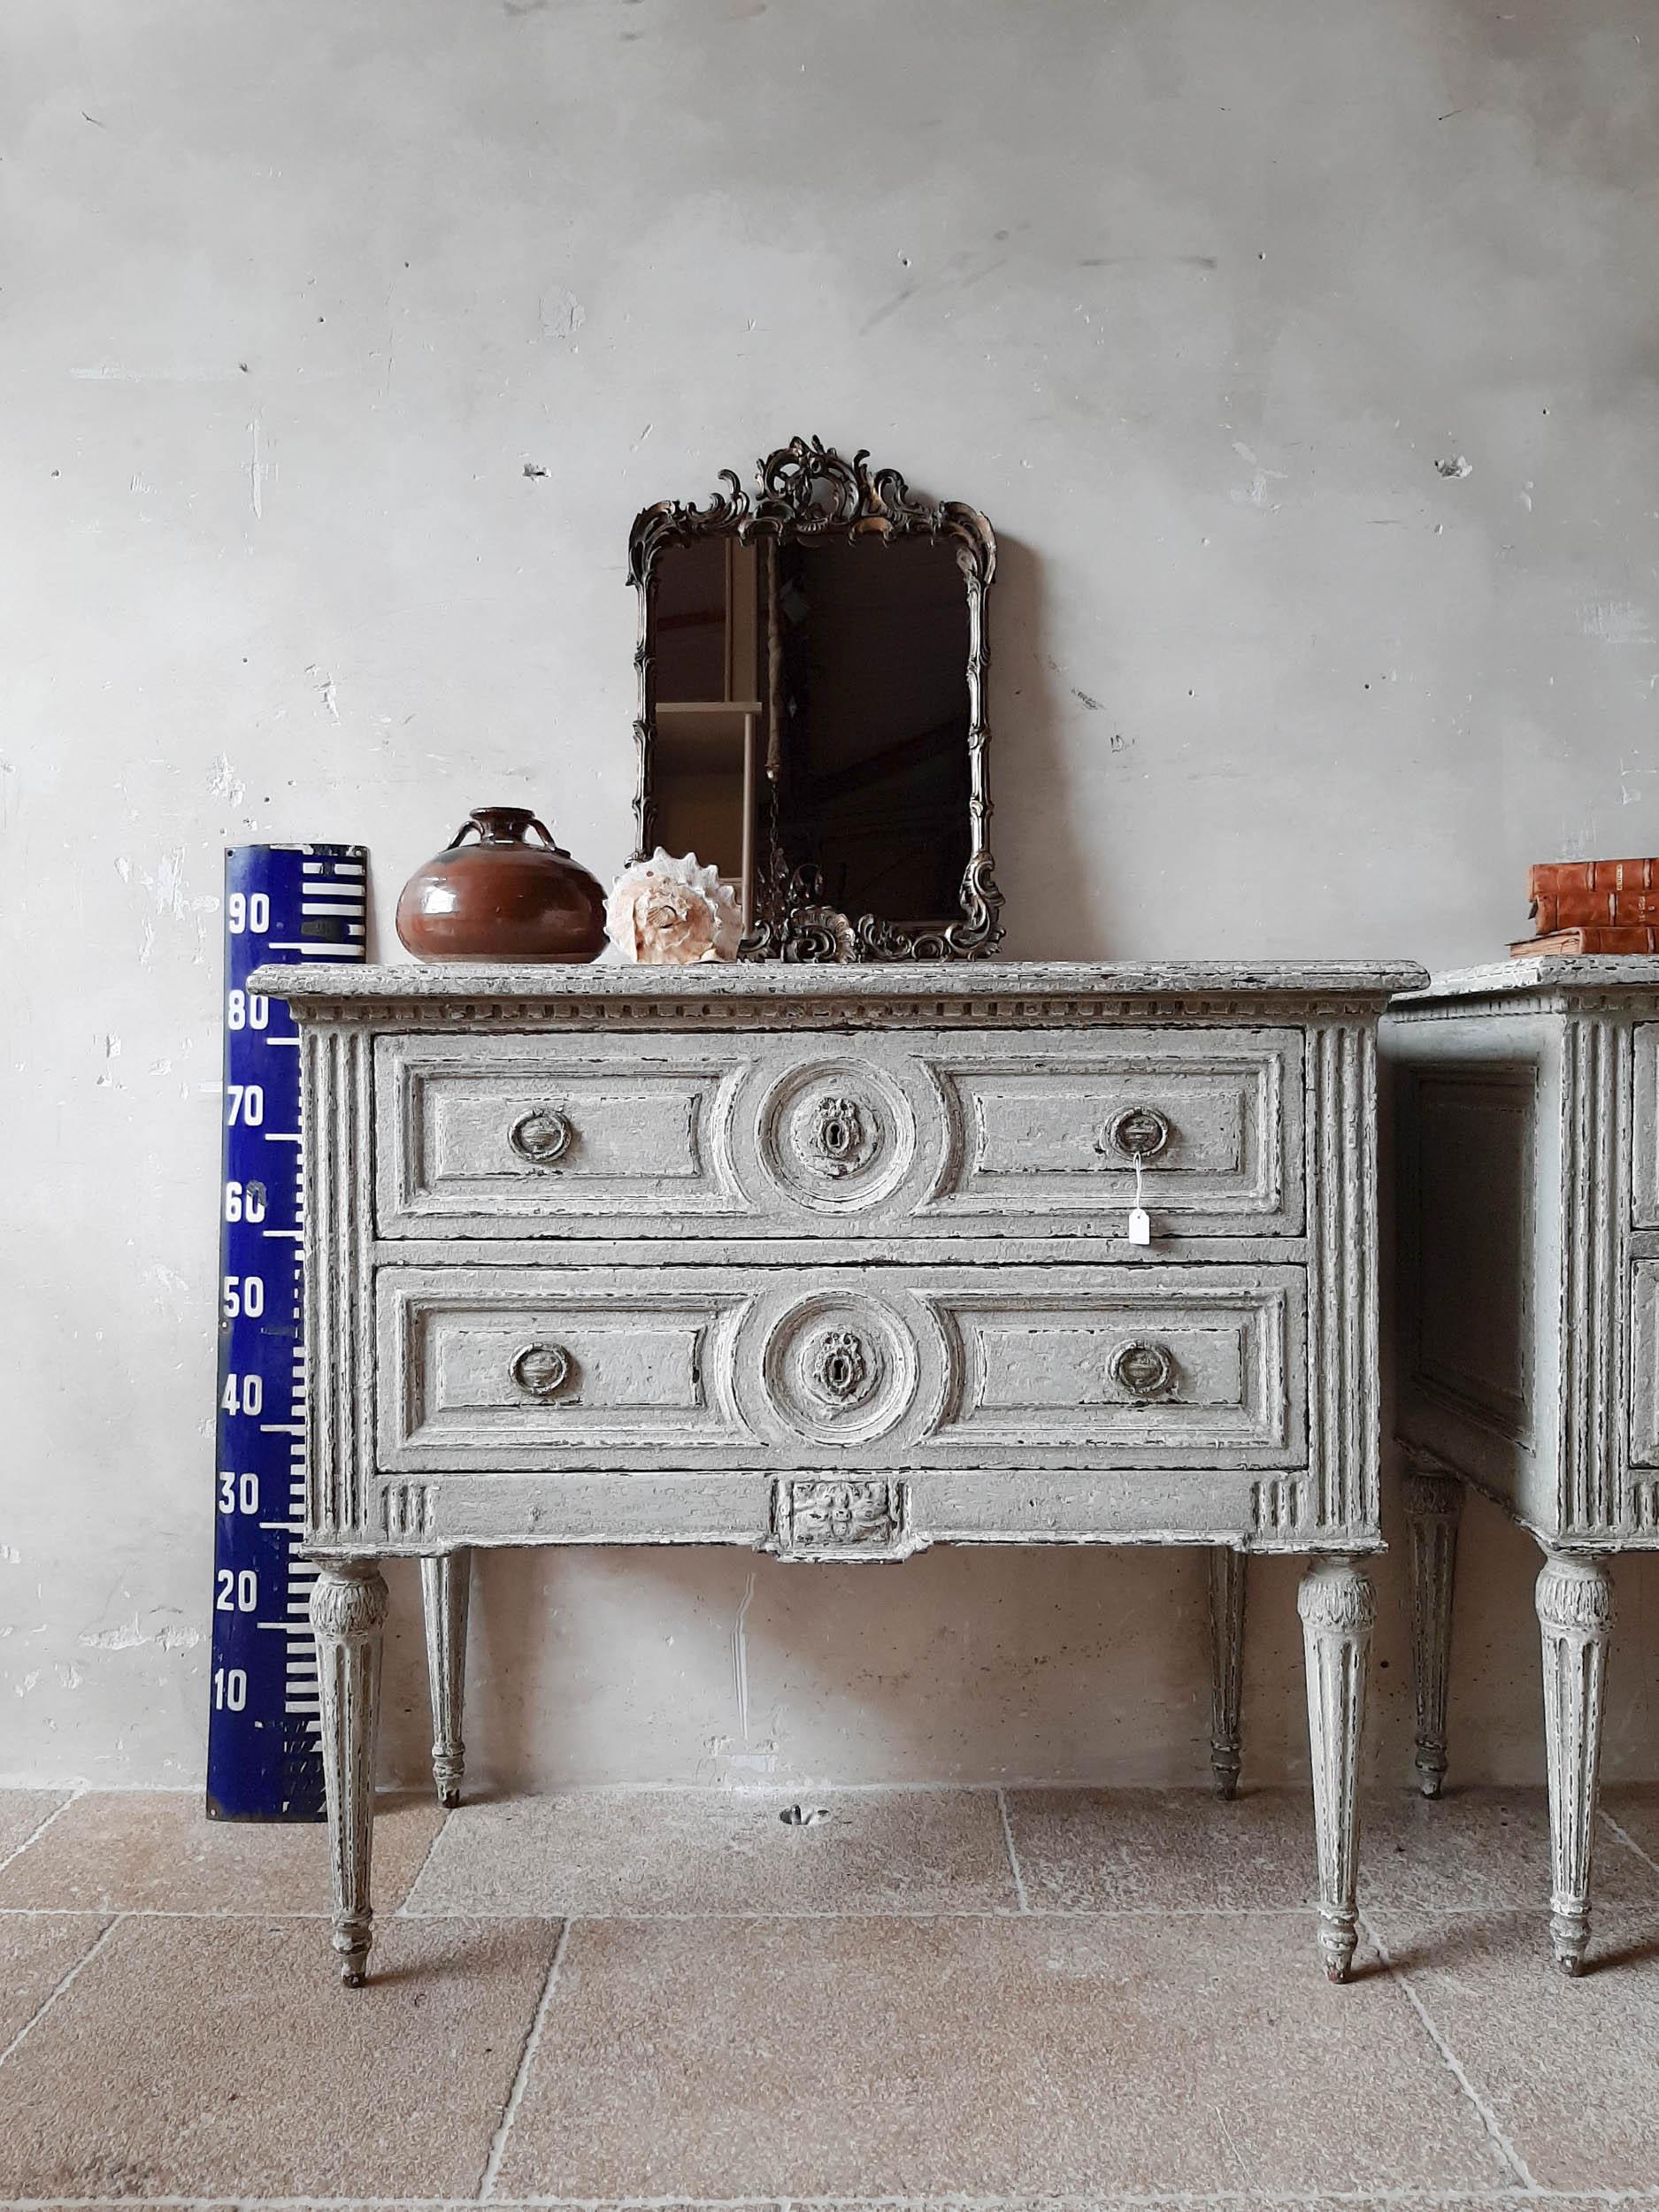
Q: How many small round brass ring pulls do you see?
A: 4